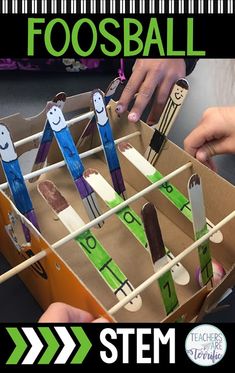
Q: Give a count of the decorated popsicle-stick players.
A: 11